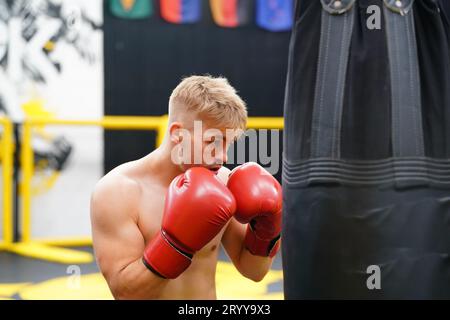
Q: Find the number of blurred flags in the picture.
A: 4